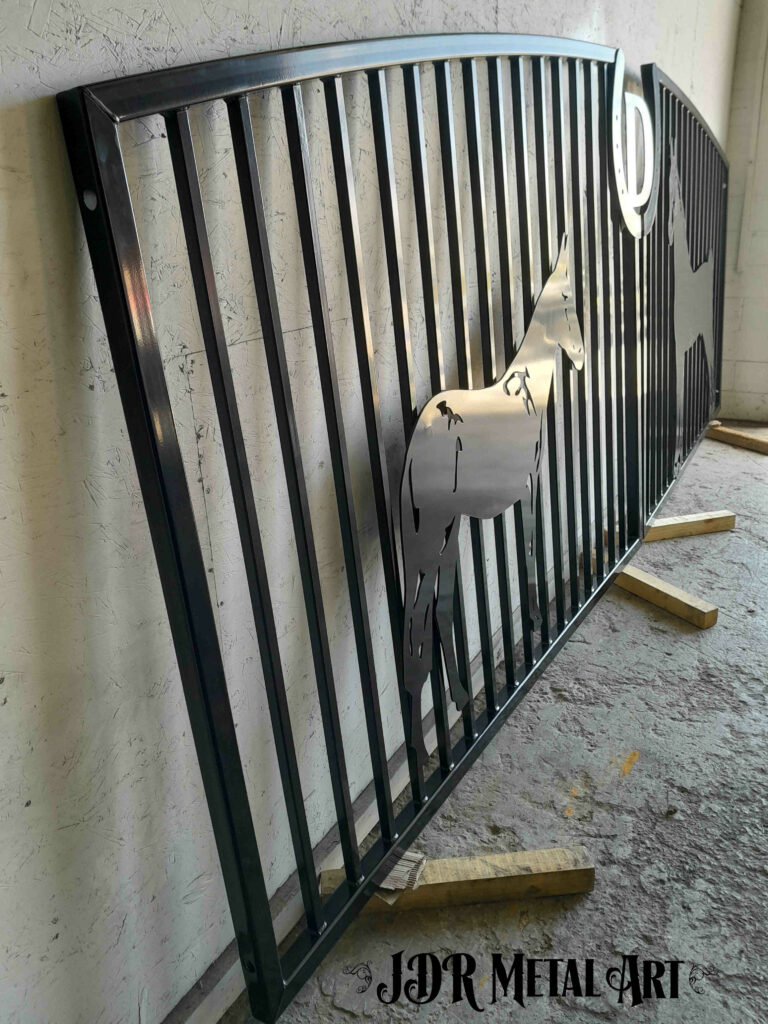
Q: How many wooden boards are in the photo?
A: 4